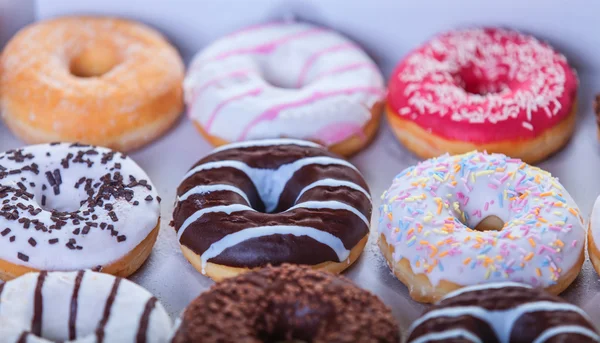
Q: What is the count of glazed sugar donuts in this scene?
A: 1